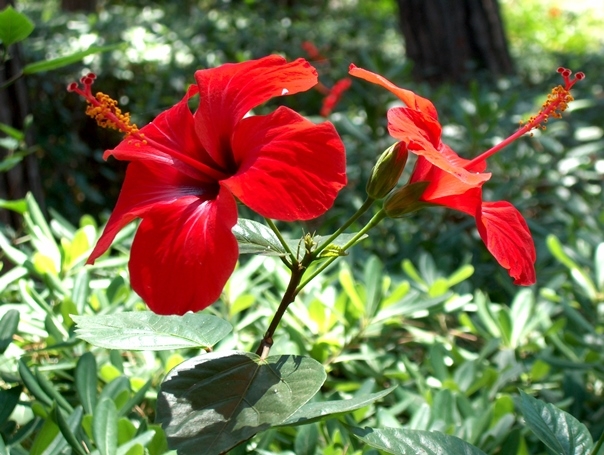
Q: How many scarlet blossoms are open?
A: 2